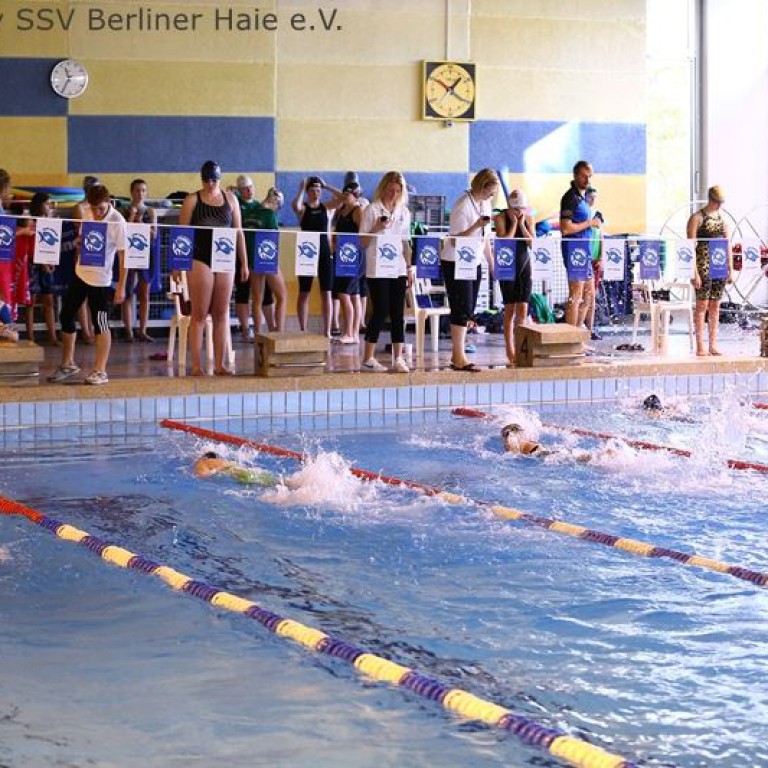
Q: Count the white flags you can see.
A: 10